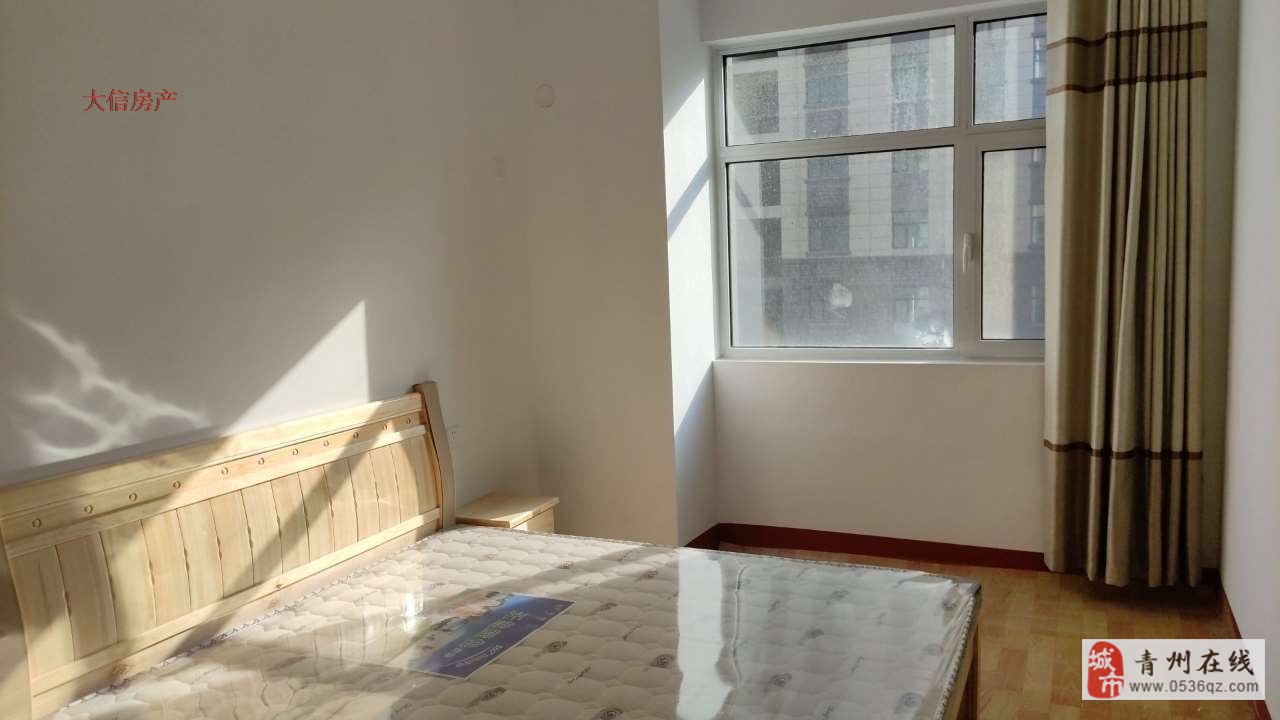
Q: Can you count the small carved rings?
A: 11